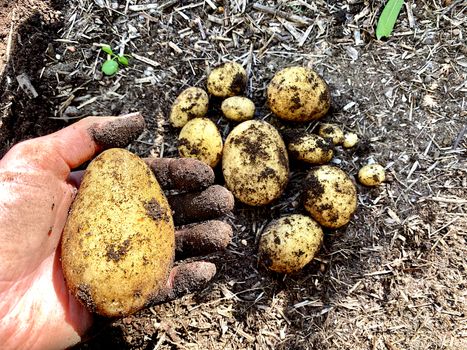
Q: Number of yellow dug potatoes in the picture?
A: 13